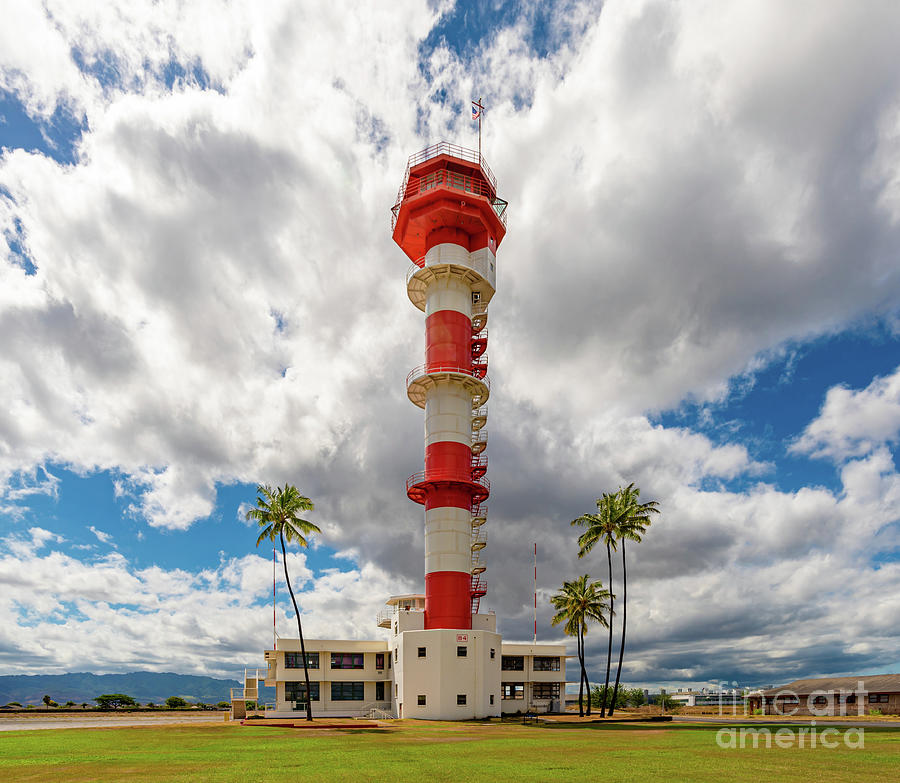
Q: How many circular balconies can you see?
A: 3